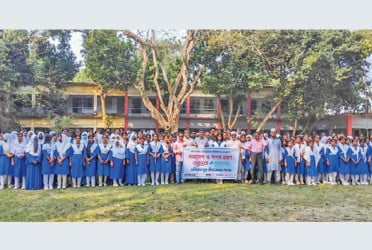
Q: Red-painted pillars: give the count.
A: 7